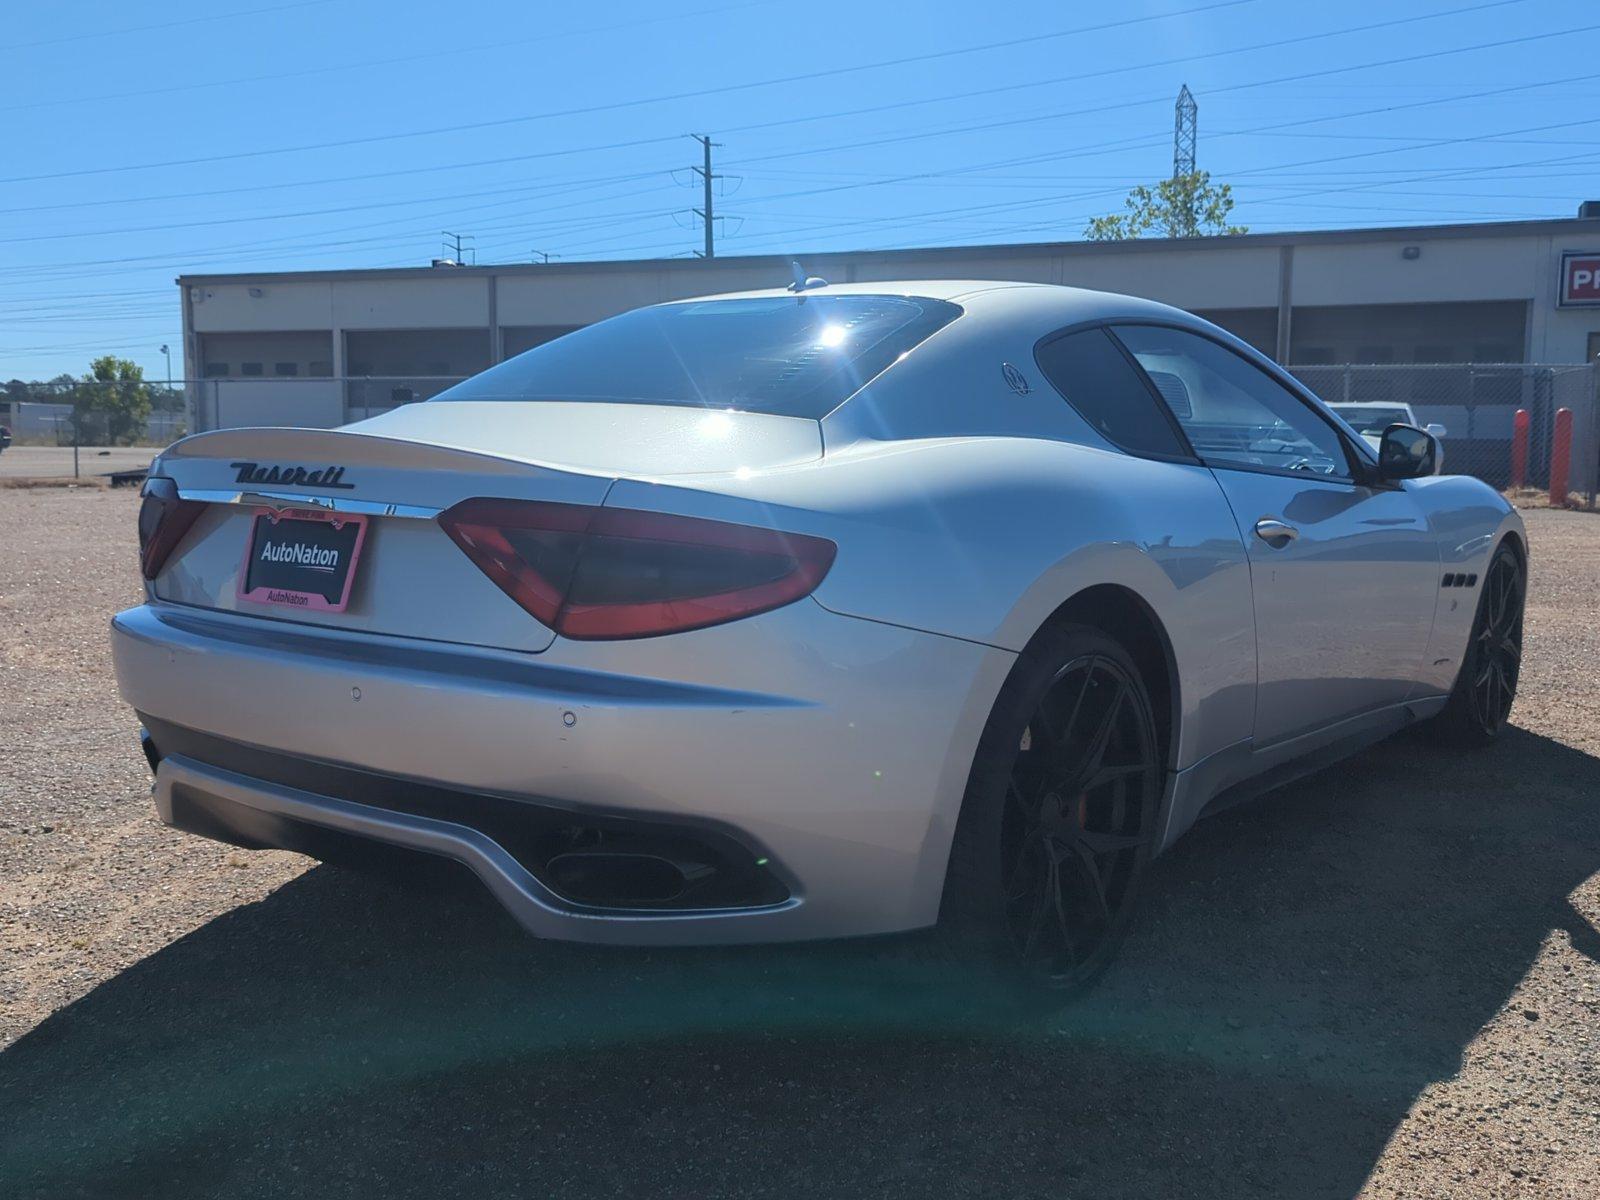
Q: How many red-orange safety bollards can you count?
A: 2